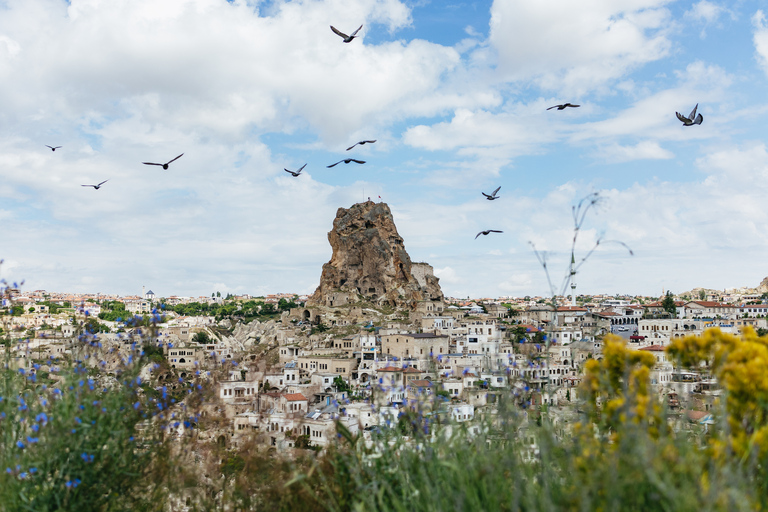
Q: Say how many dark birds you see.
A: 11